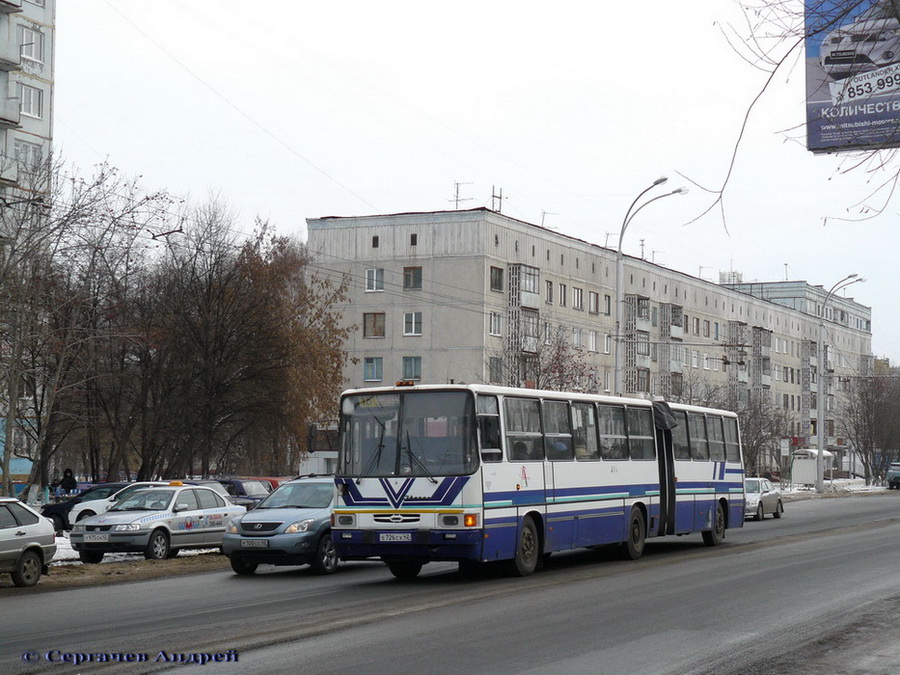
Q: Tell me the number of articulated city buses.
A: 1